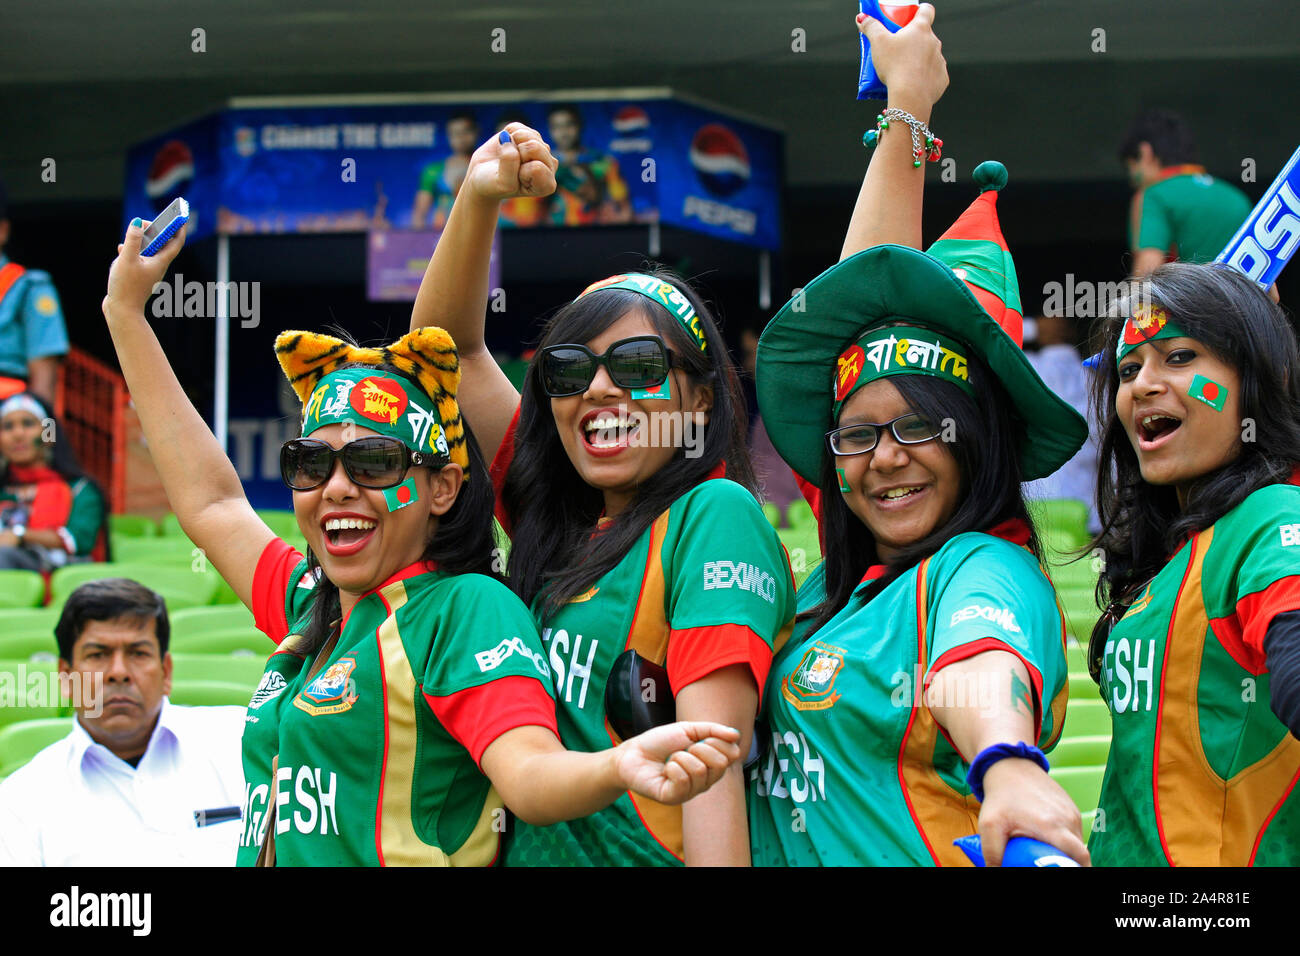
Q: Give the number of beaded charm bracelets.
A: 1